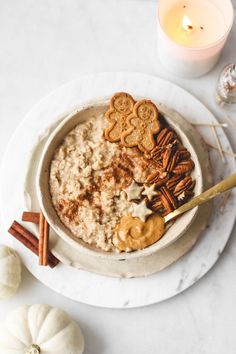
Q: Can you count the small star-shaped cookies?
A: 3